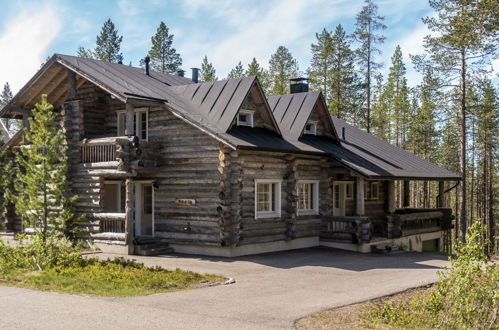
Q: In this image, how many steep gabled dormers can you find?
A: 2